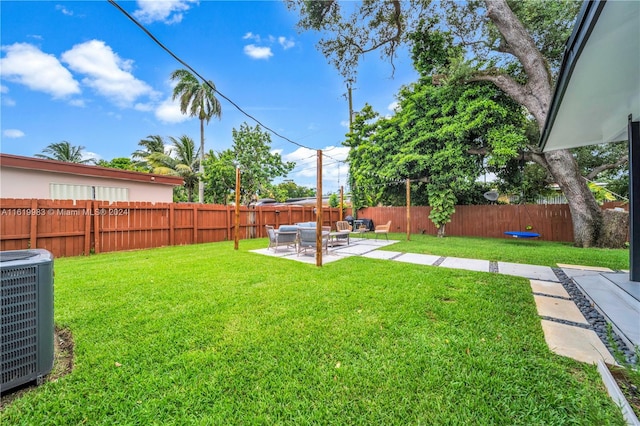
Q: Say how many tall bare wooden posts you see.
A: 4